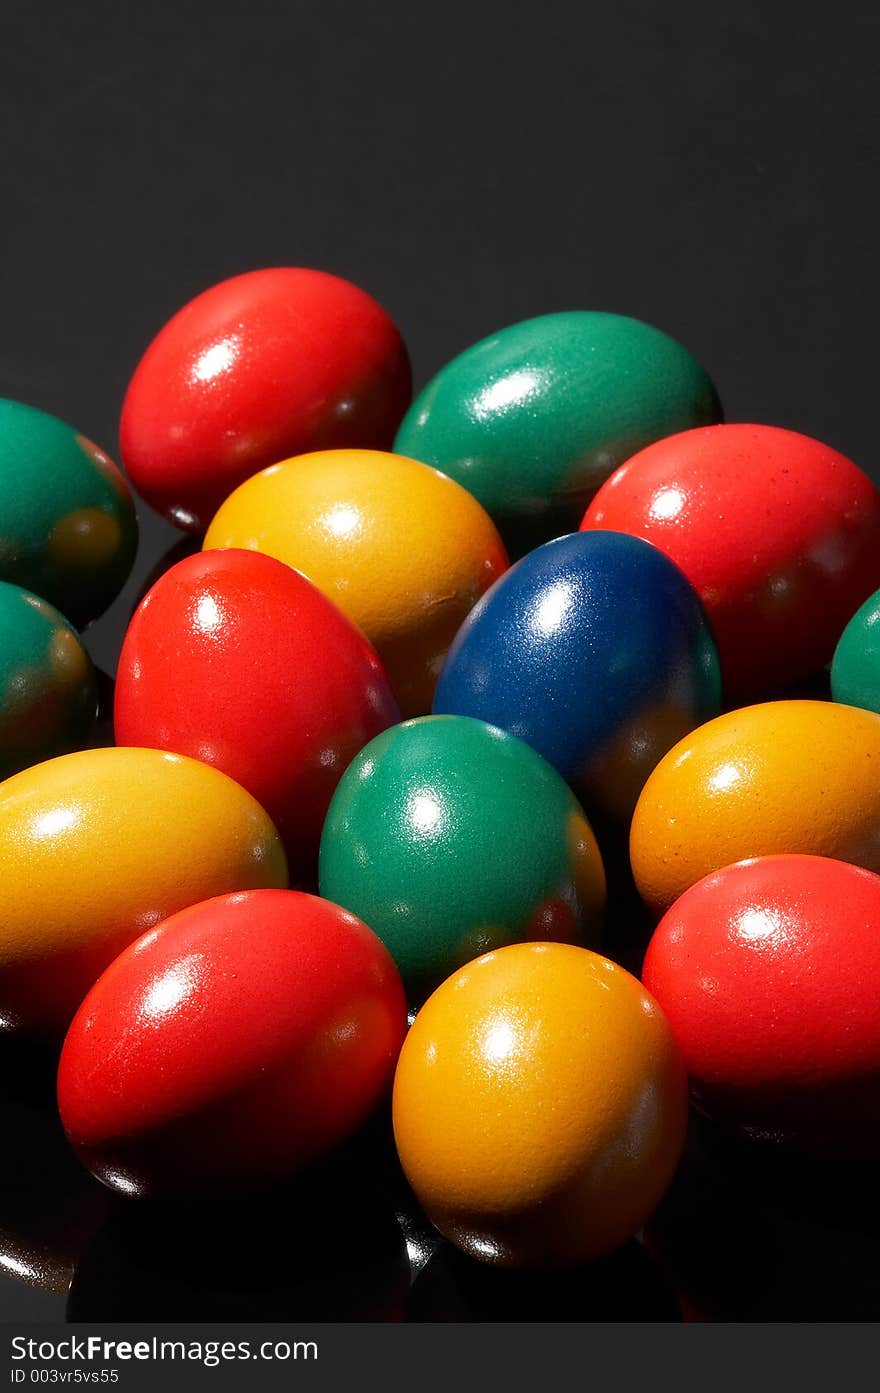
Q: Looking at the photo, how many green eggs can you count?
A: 5